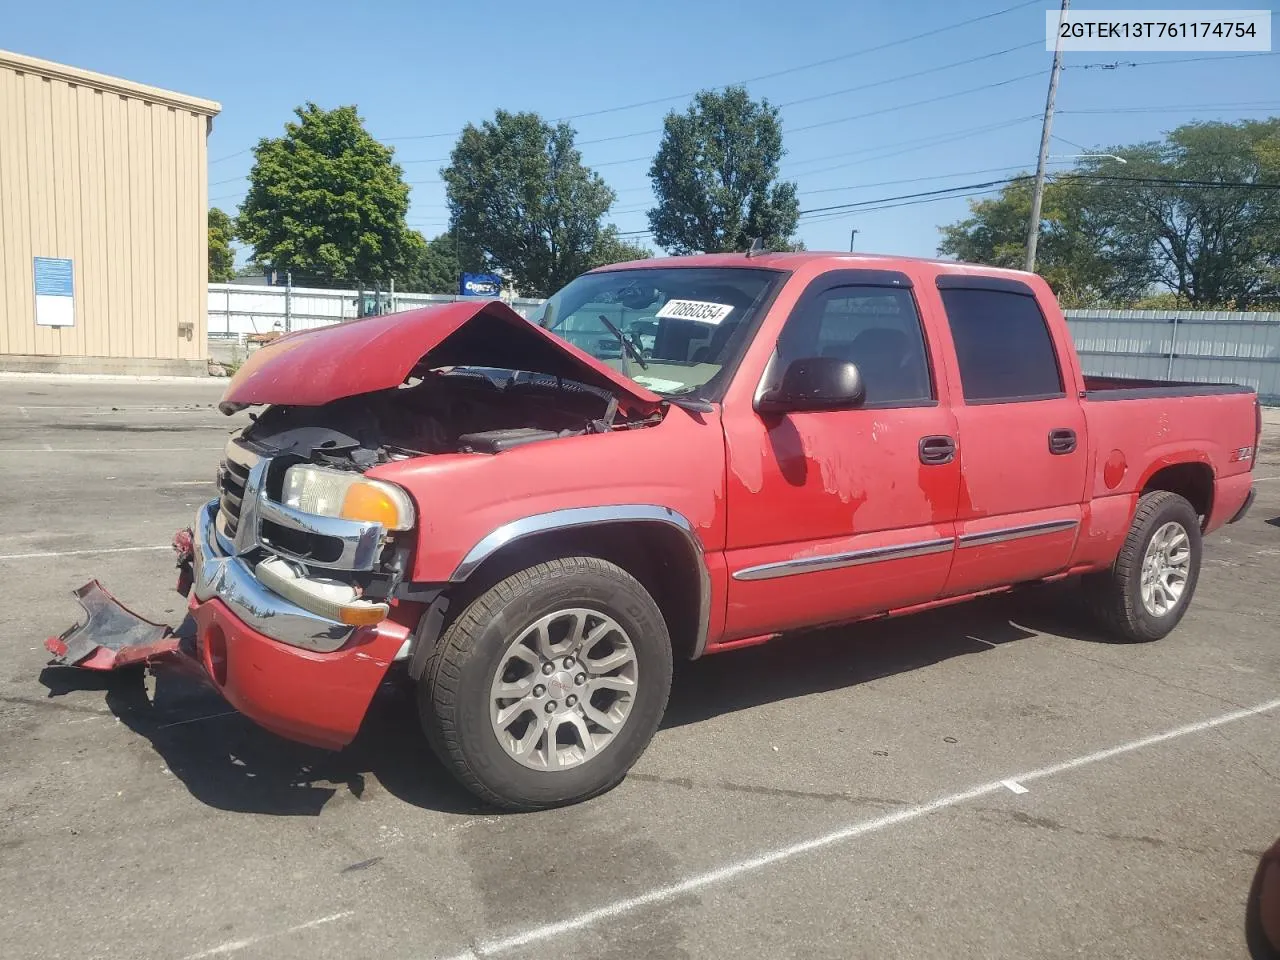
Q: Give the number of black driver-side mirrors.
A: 1